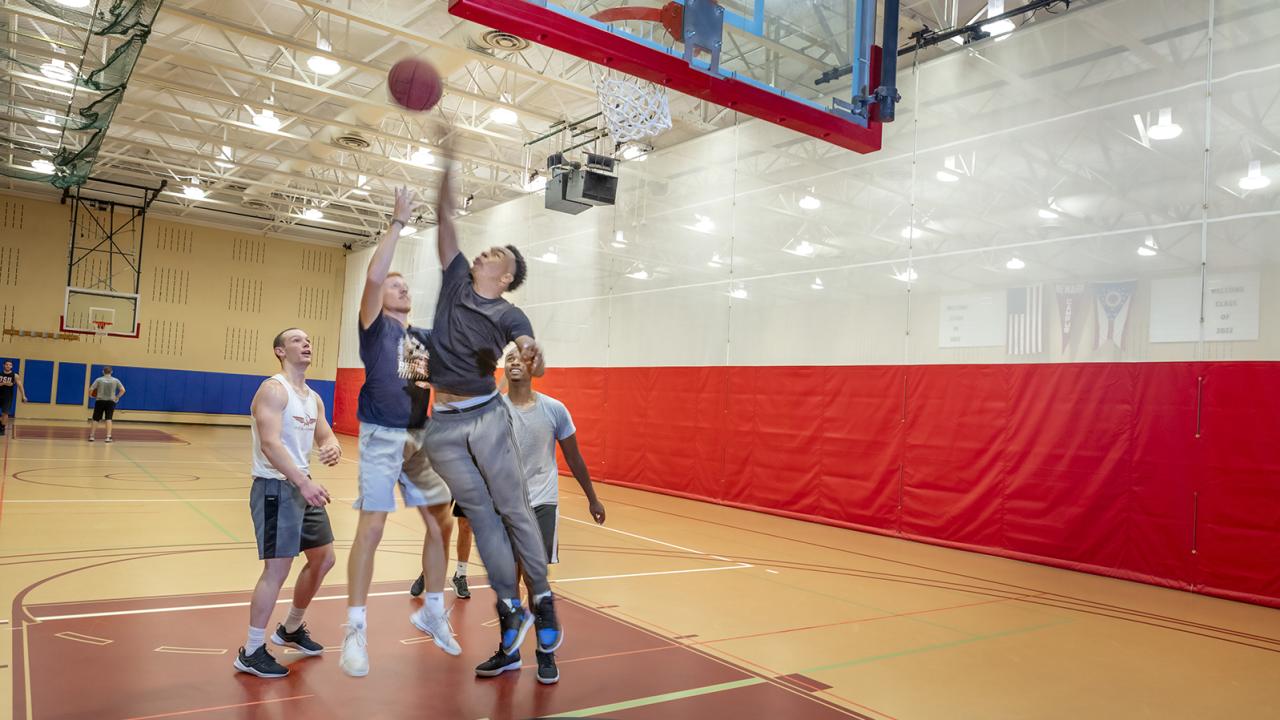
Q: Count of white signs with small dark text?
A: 2